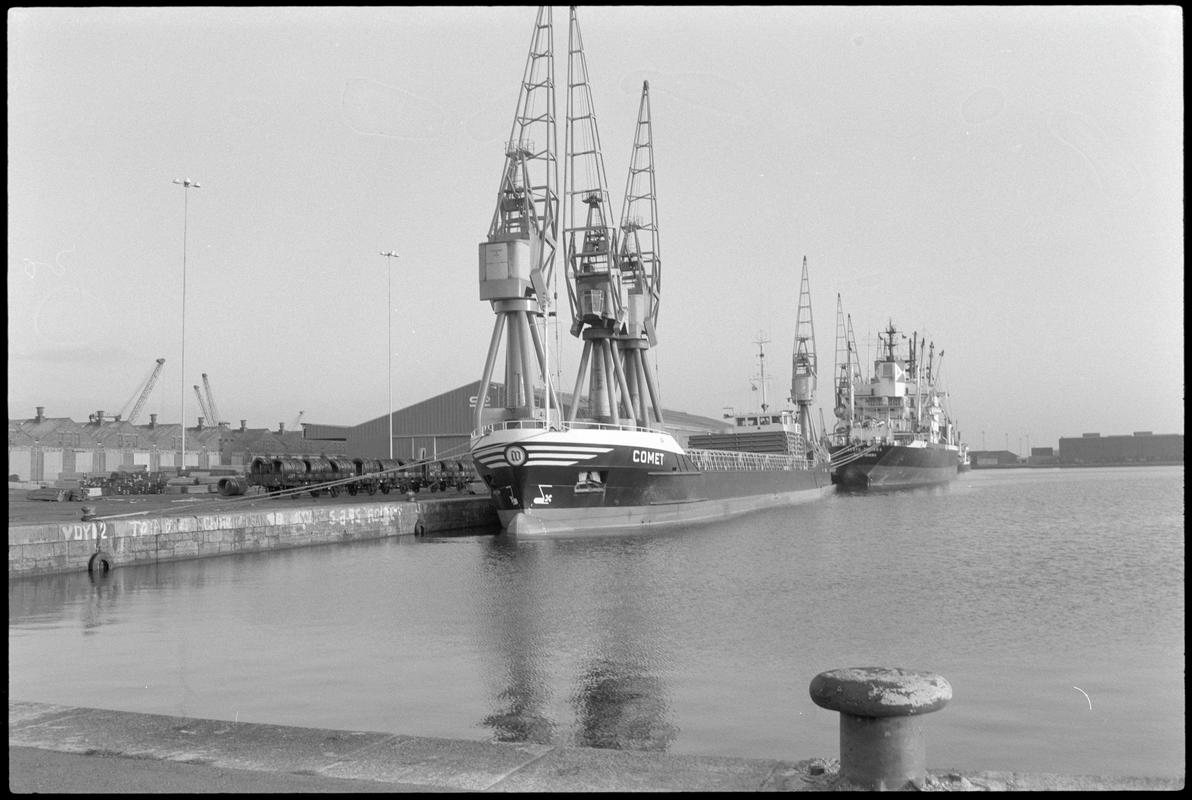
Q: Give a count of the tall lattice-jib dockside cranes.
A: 6